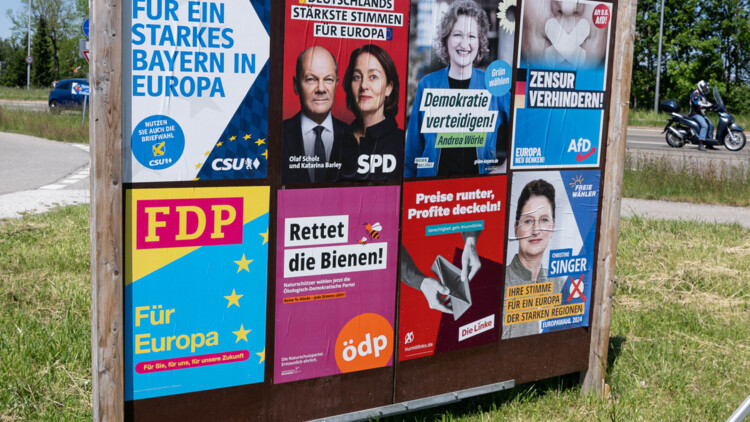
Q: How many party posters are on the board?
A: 8